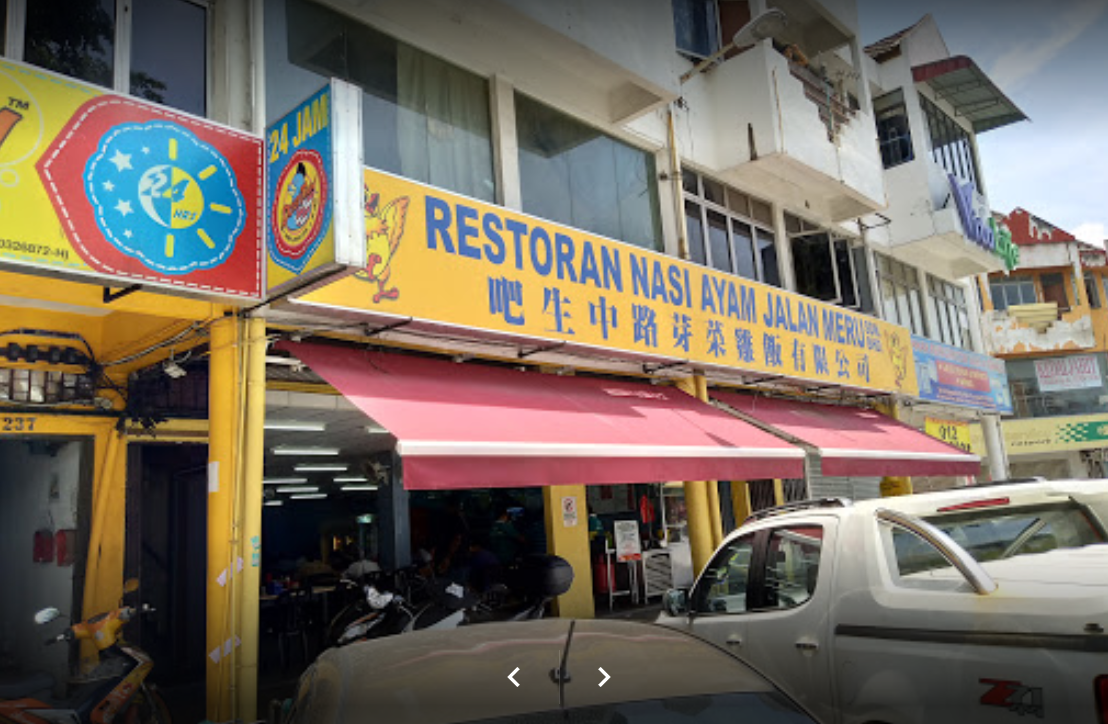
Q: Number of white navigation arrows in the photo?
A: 2